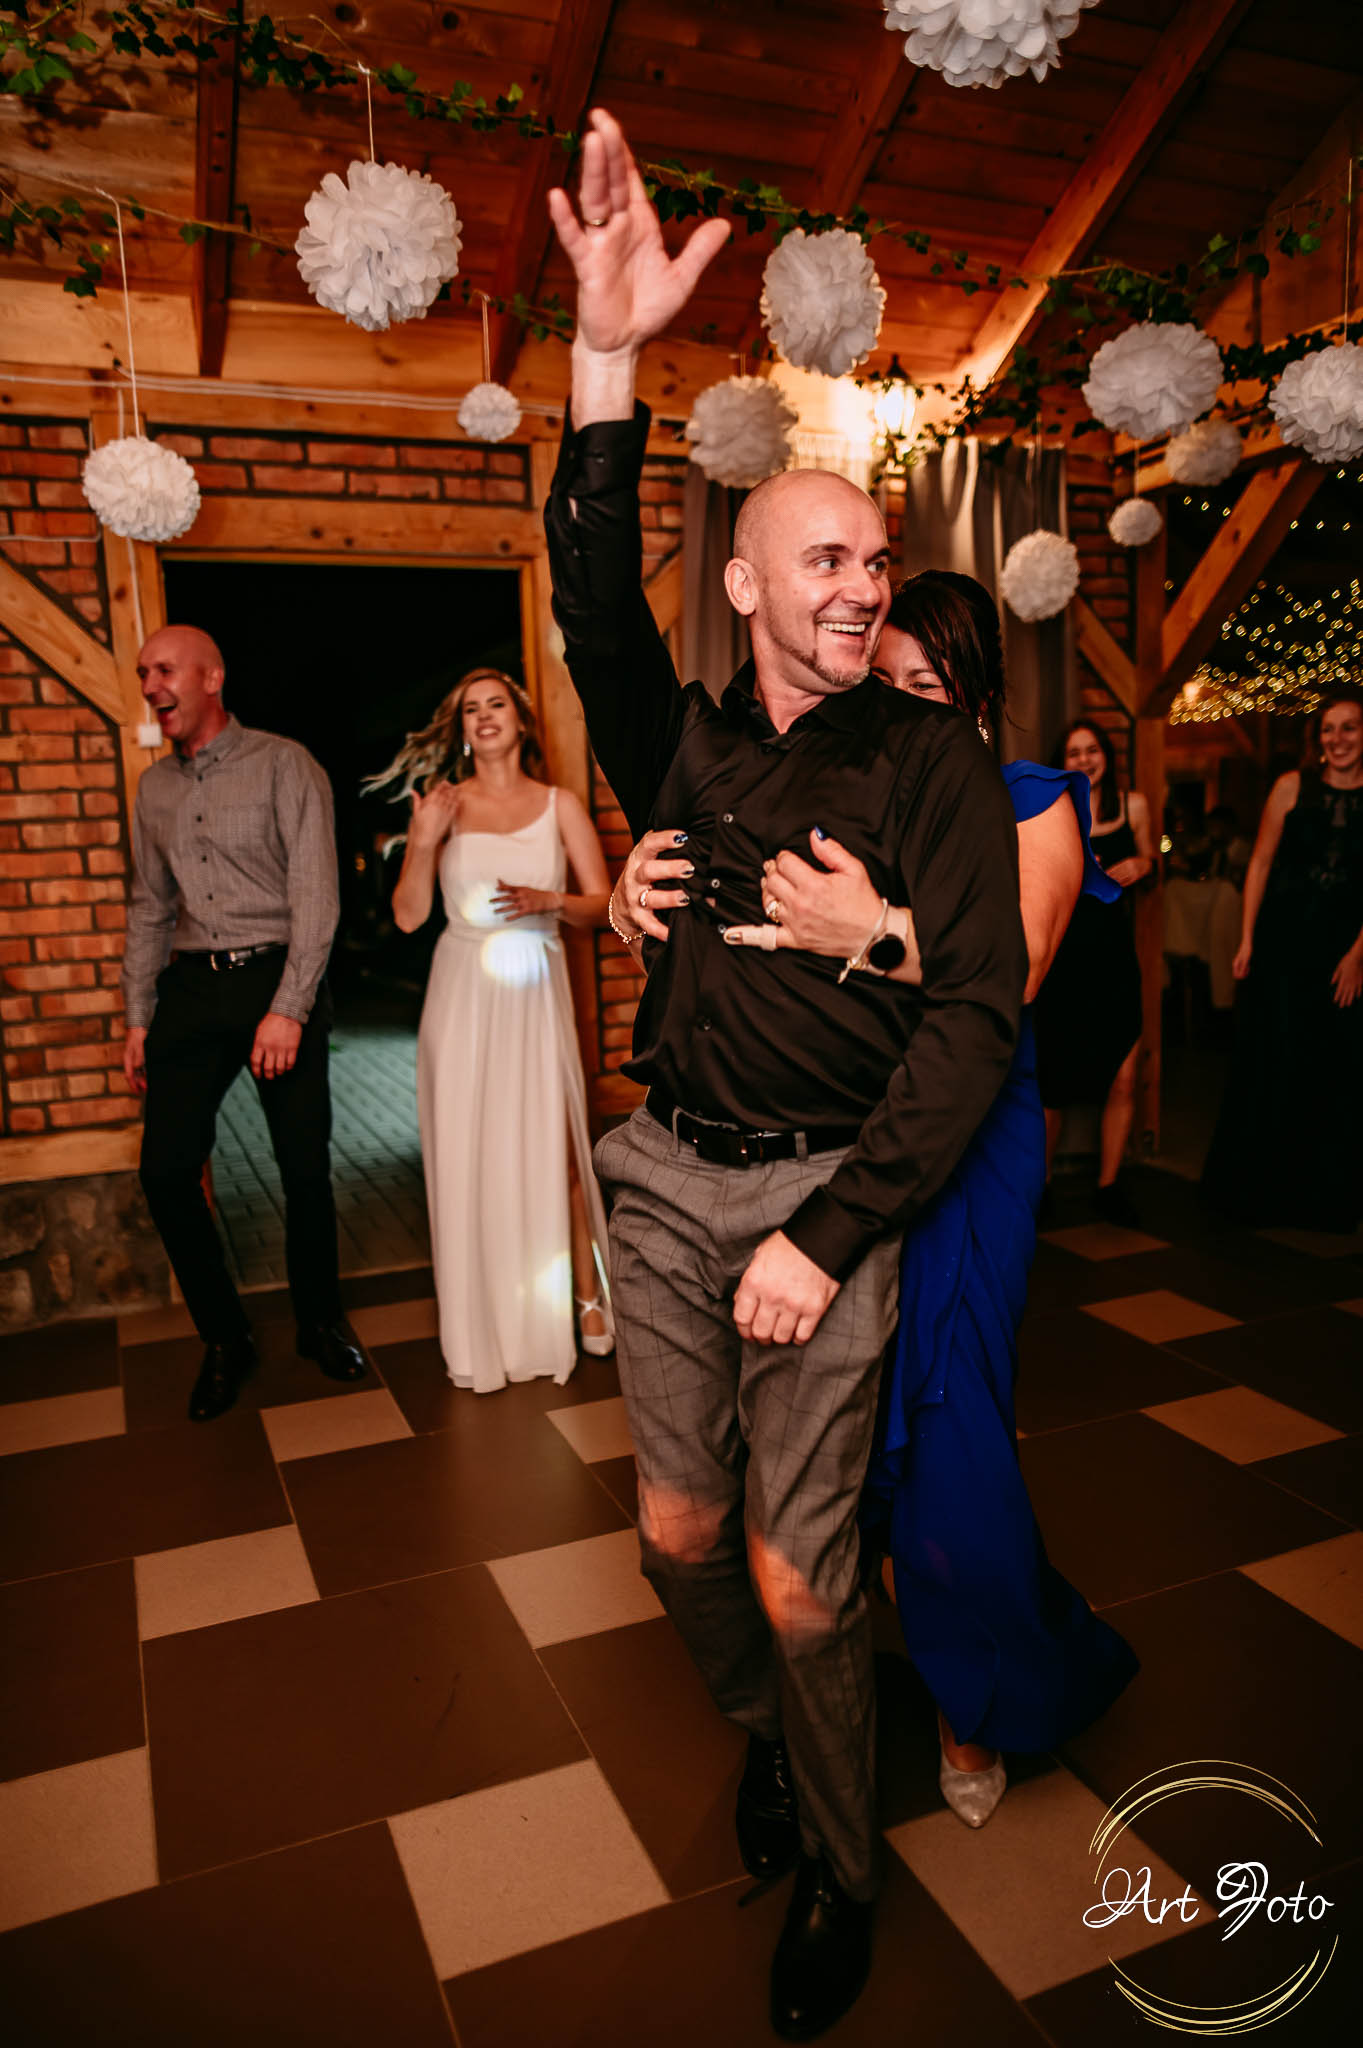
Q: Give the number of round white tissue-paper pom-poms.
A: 11